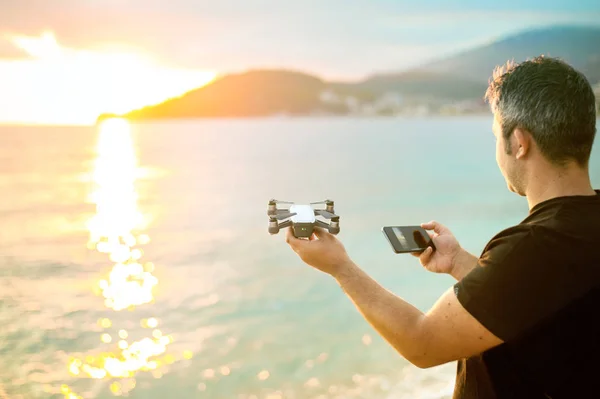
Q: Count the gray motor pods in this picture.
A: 4